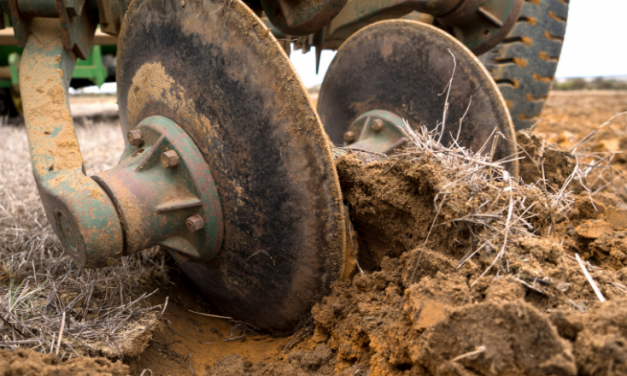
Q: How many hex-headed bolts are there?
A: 5